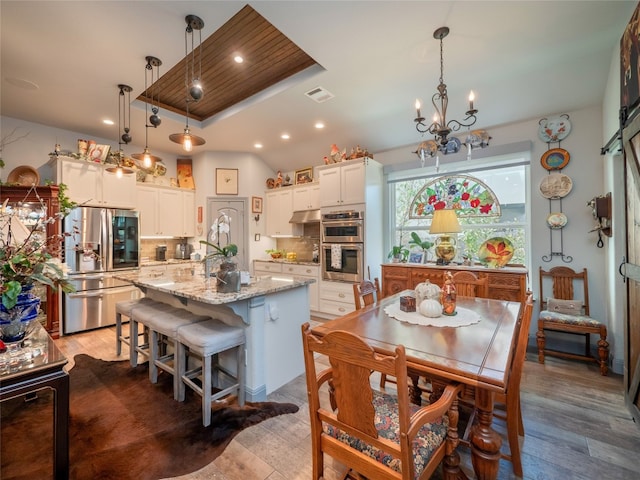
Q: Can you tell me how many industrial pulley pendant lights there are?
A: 3